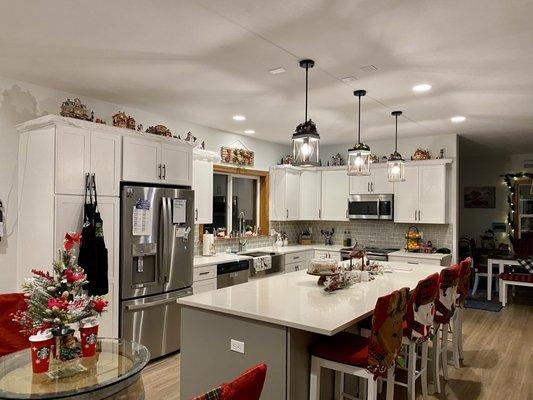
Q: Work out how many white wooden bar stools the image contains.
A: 4